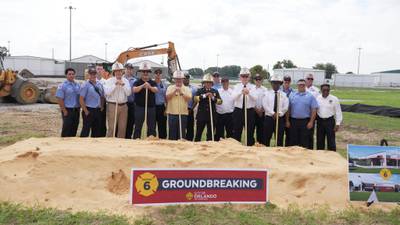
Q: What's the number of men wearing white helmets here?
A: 6